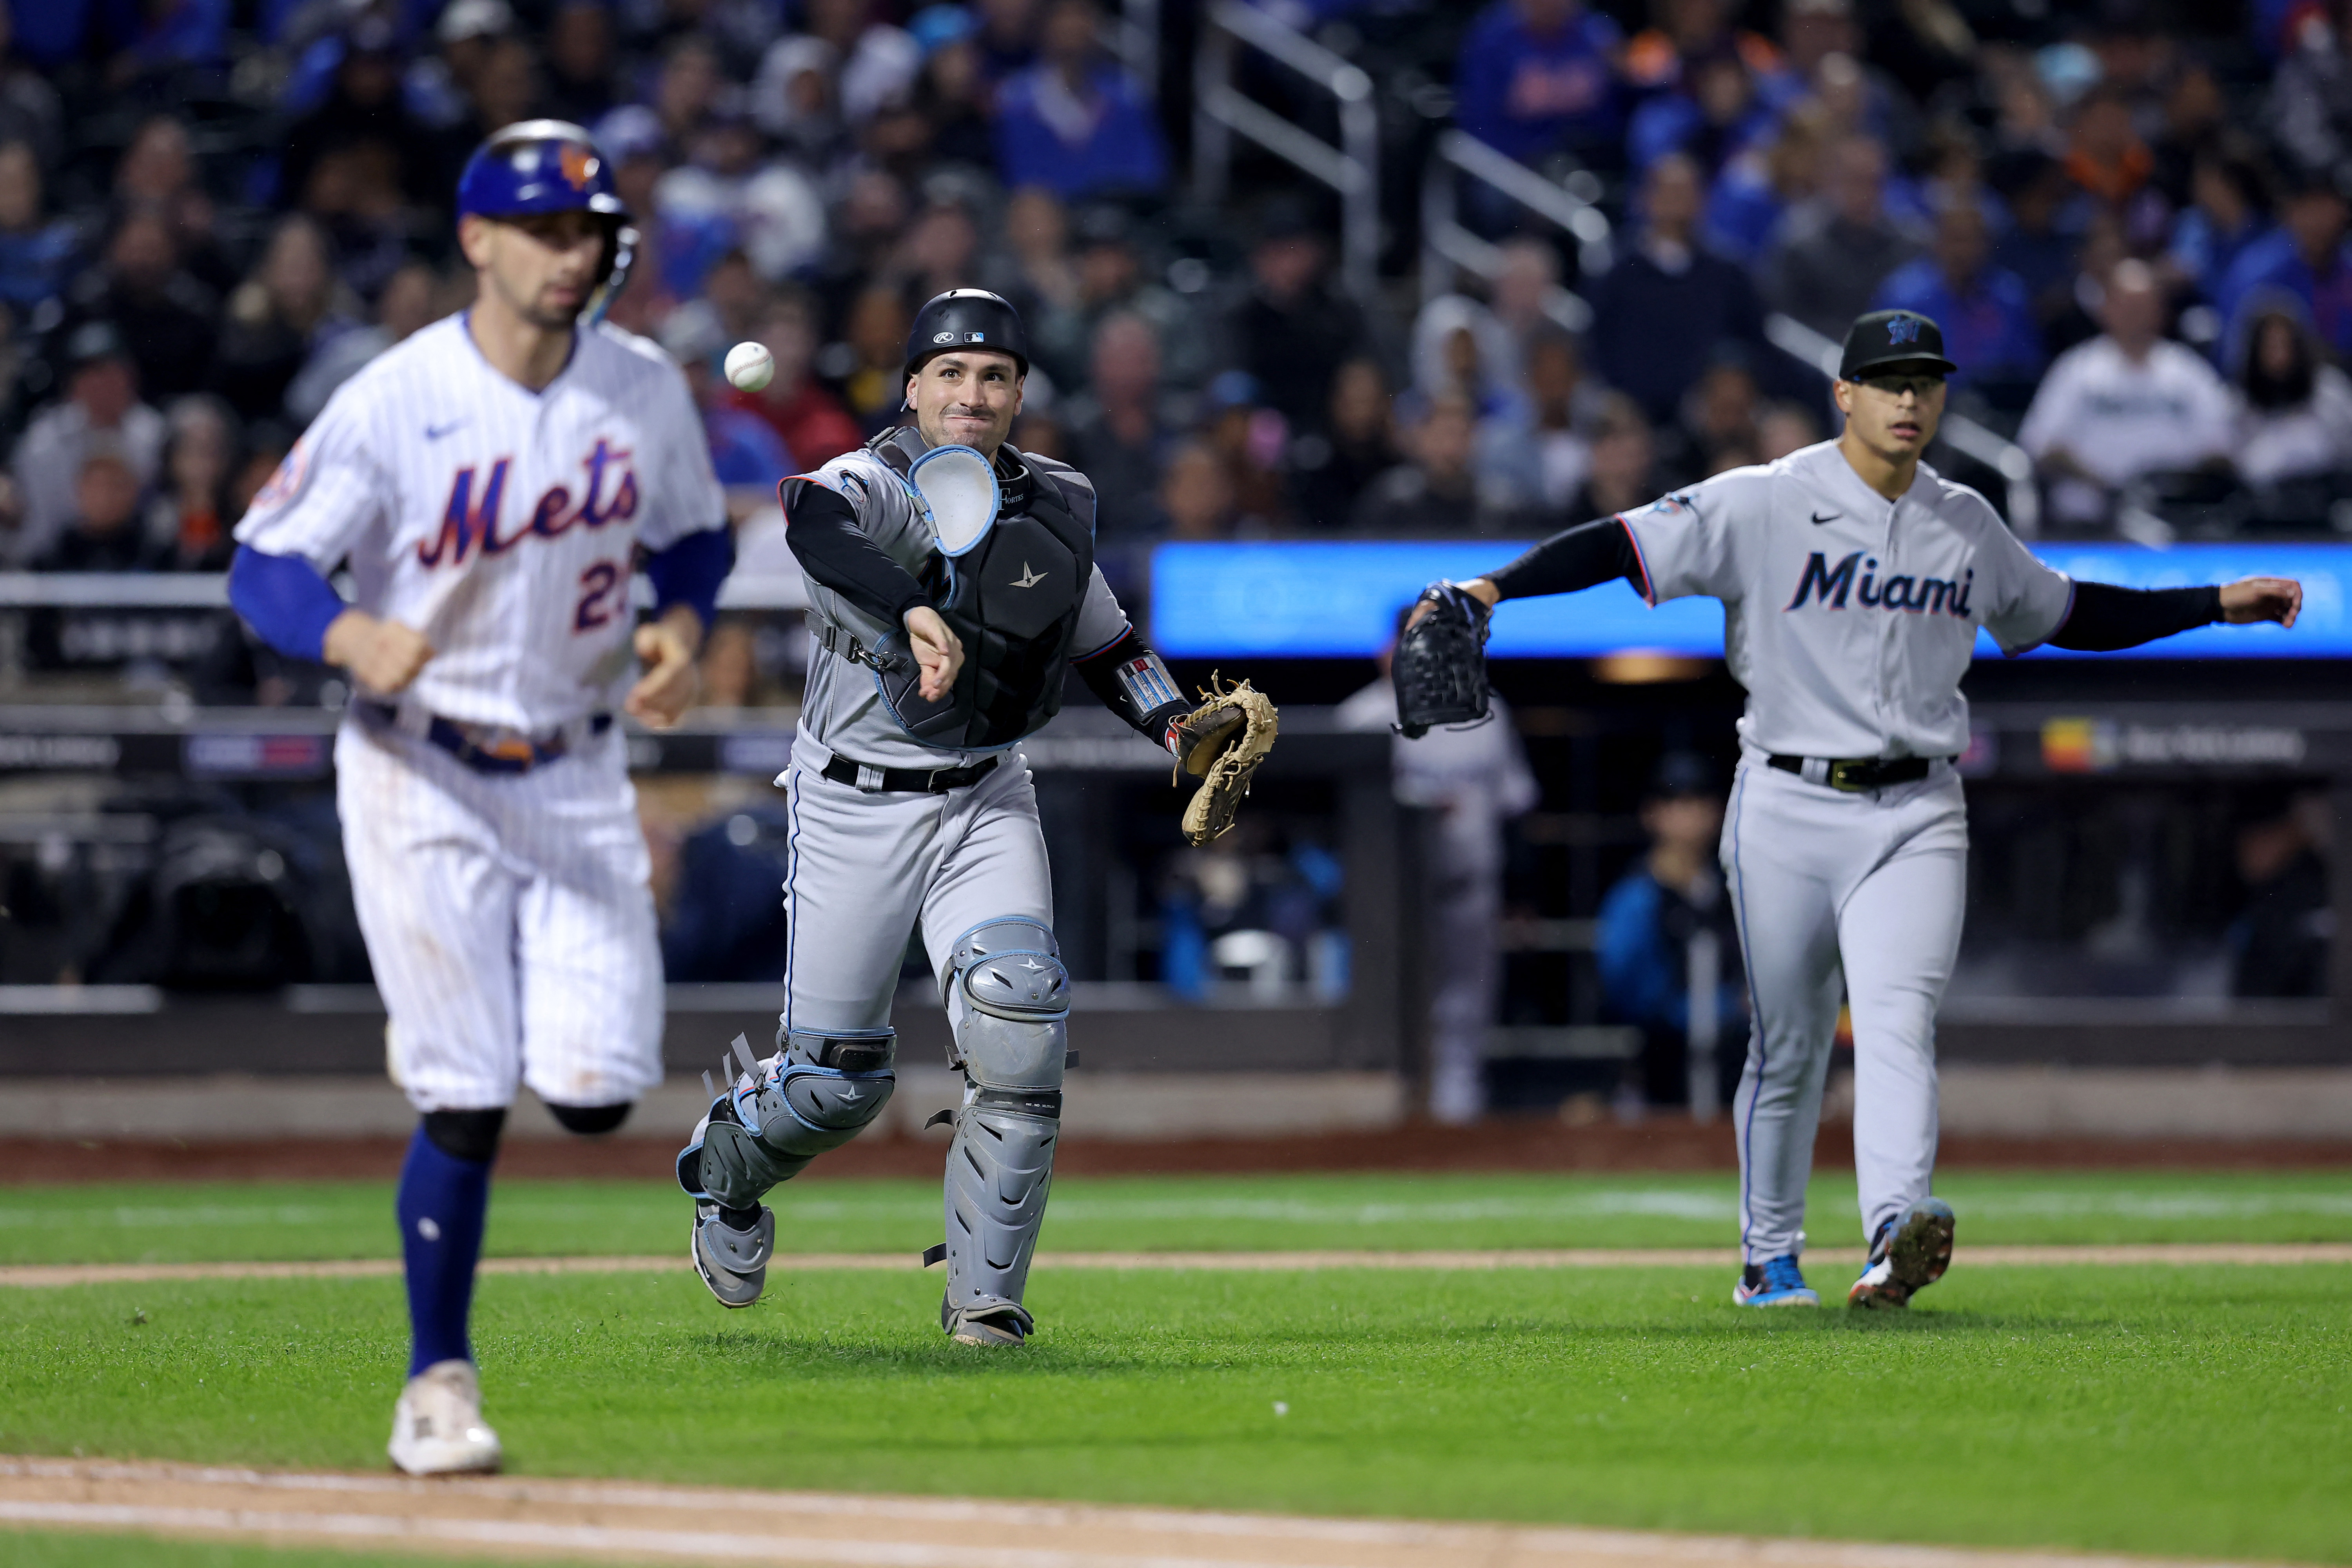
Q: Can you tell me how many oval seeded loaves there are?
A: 0